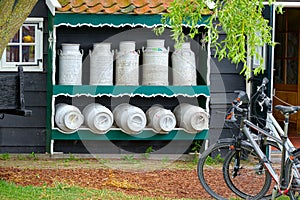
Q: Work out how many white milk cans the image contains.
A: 10